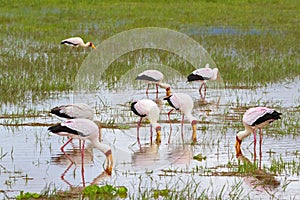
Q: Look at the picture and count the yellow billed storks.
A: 8